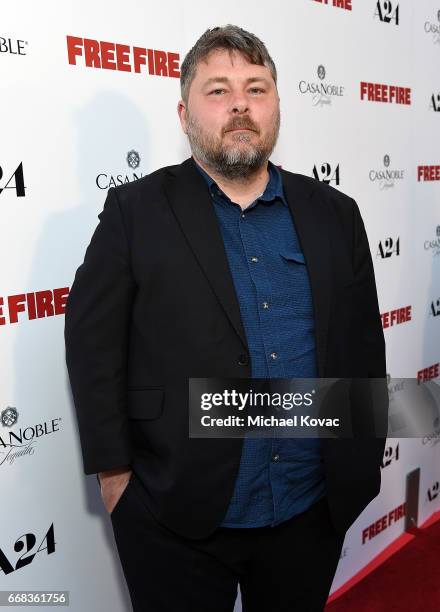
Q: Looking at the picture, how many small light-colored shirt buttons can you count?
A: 5